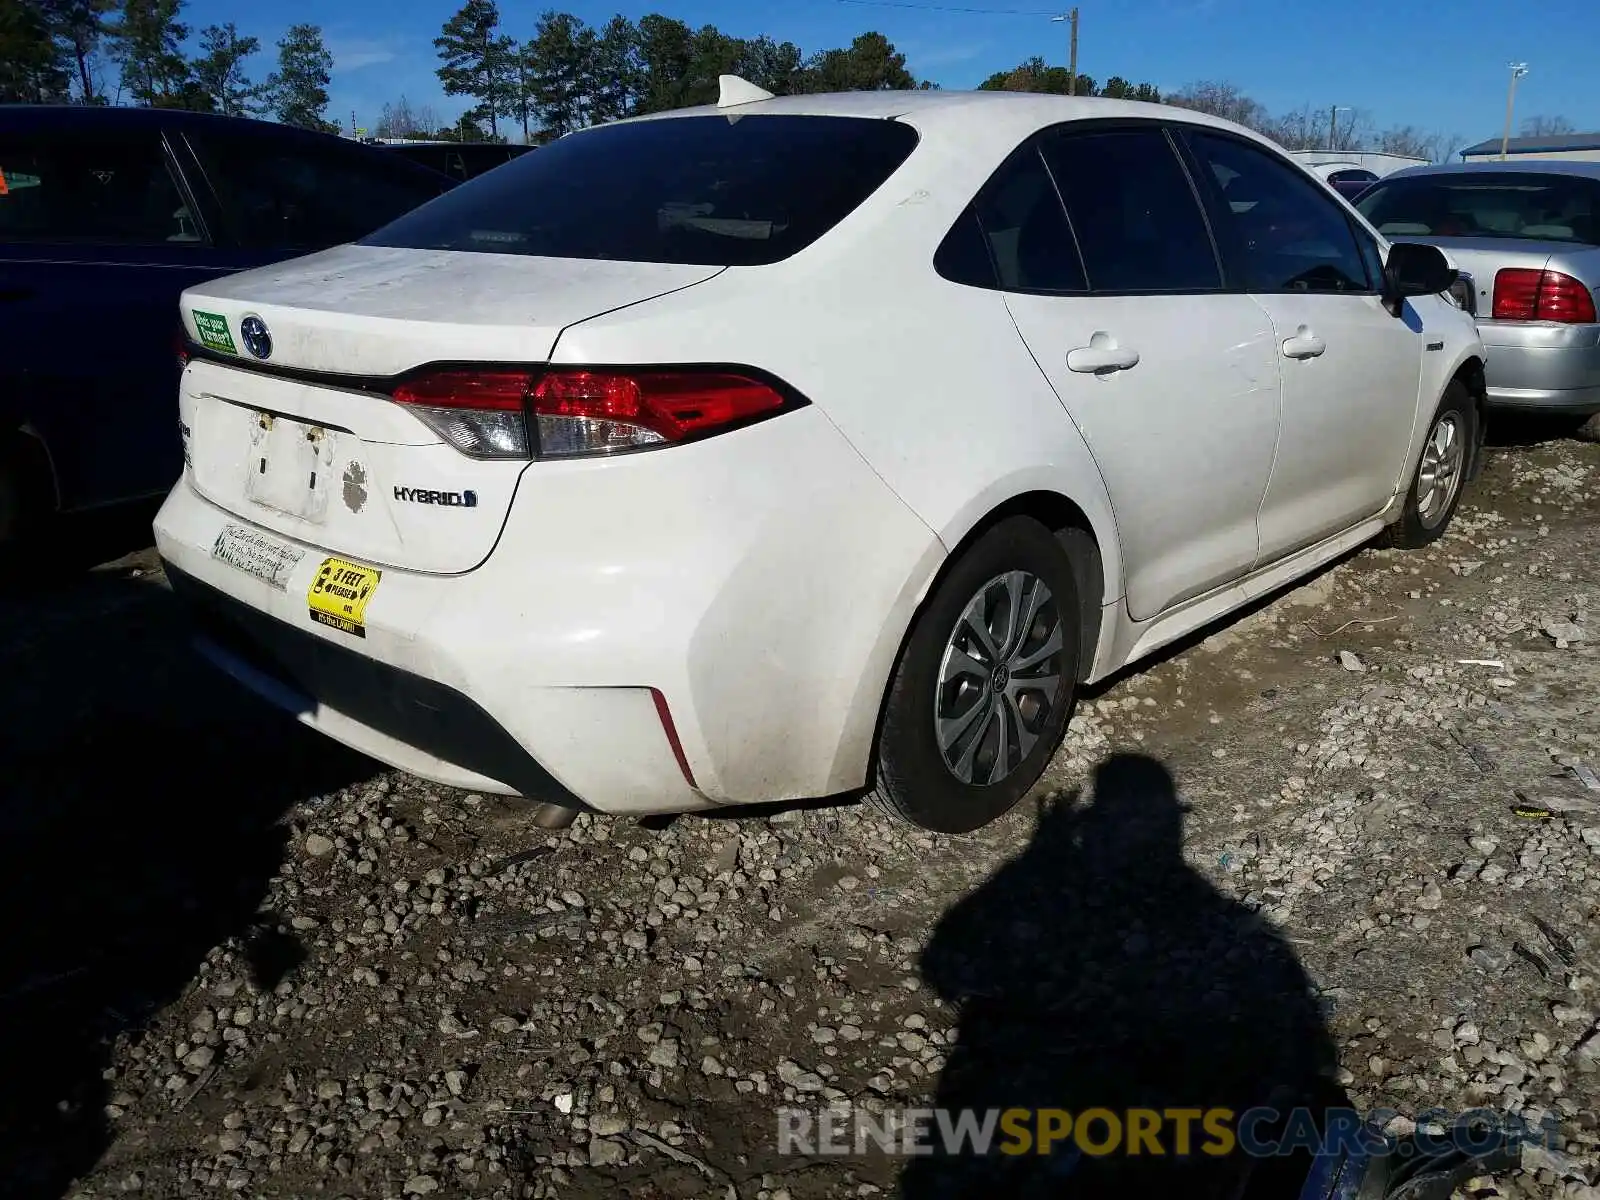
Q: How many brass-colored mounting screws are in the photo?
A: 2